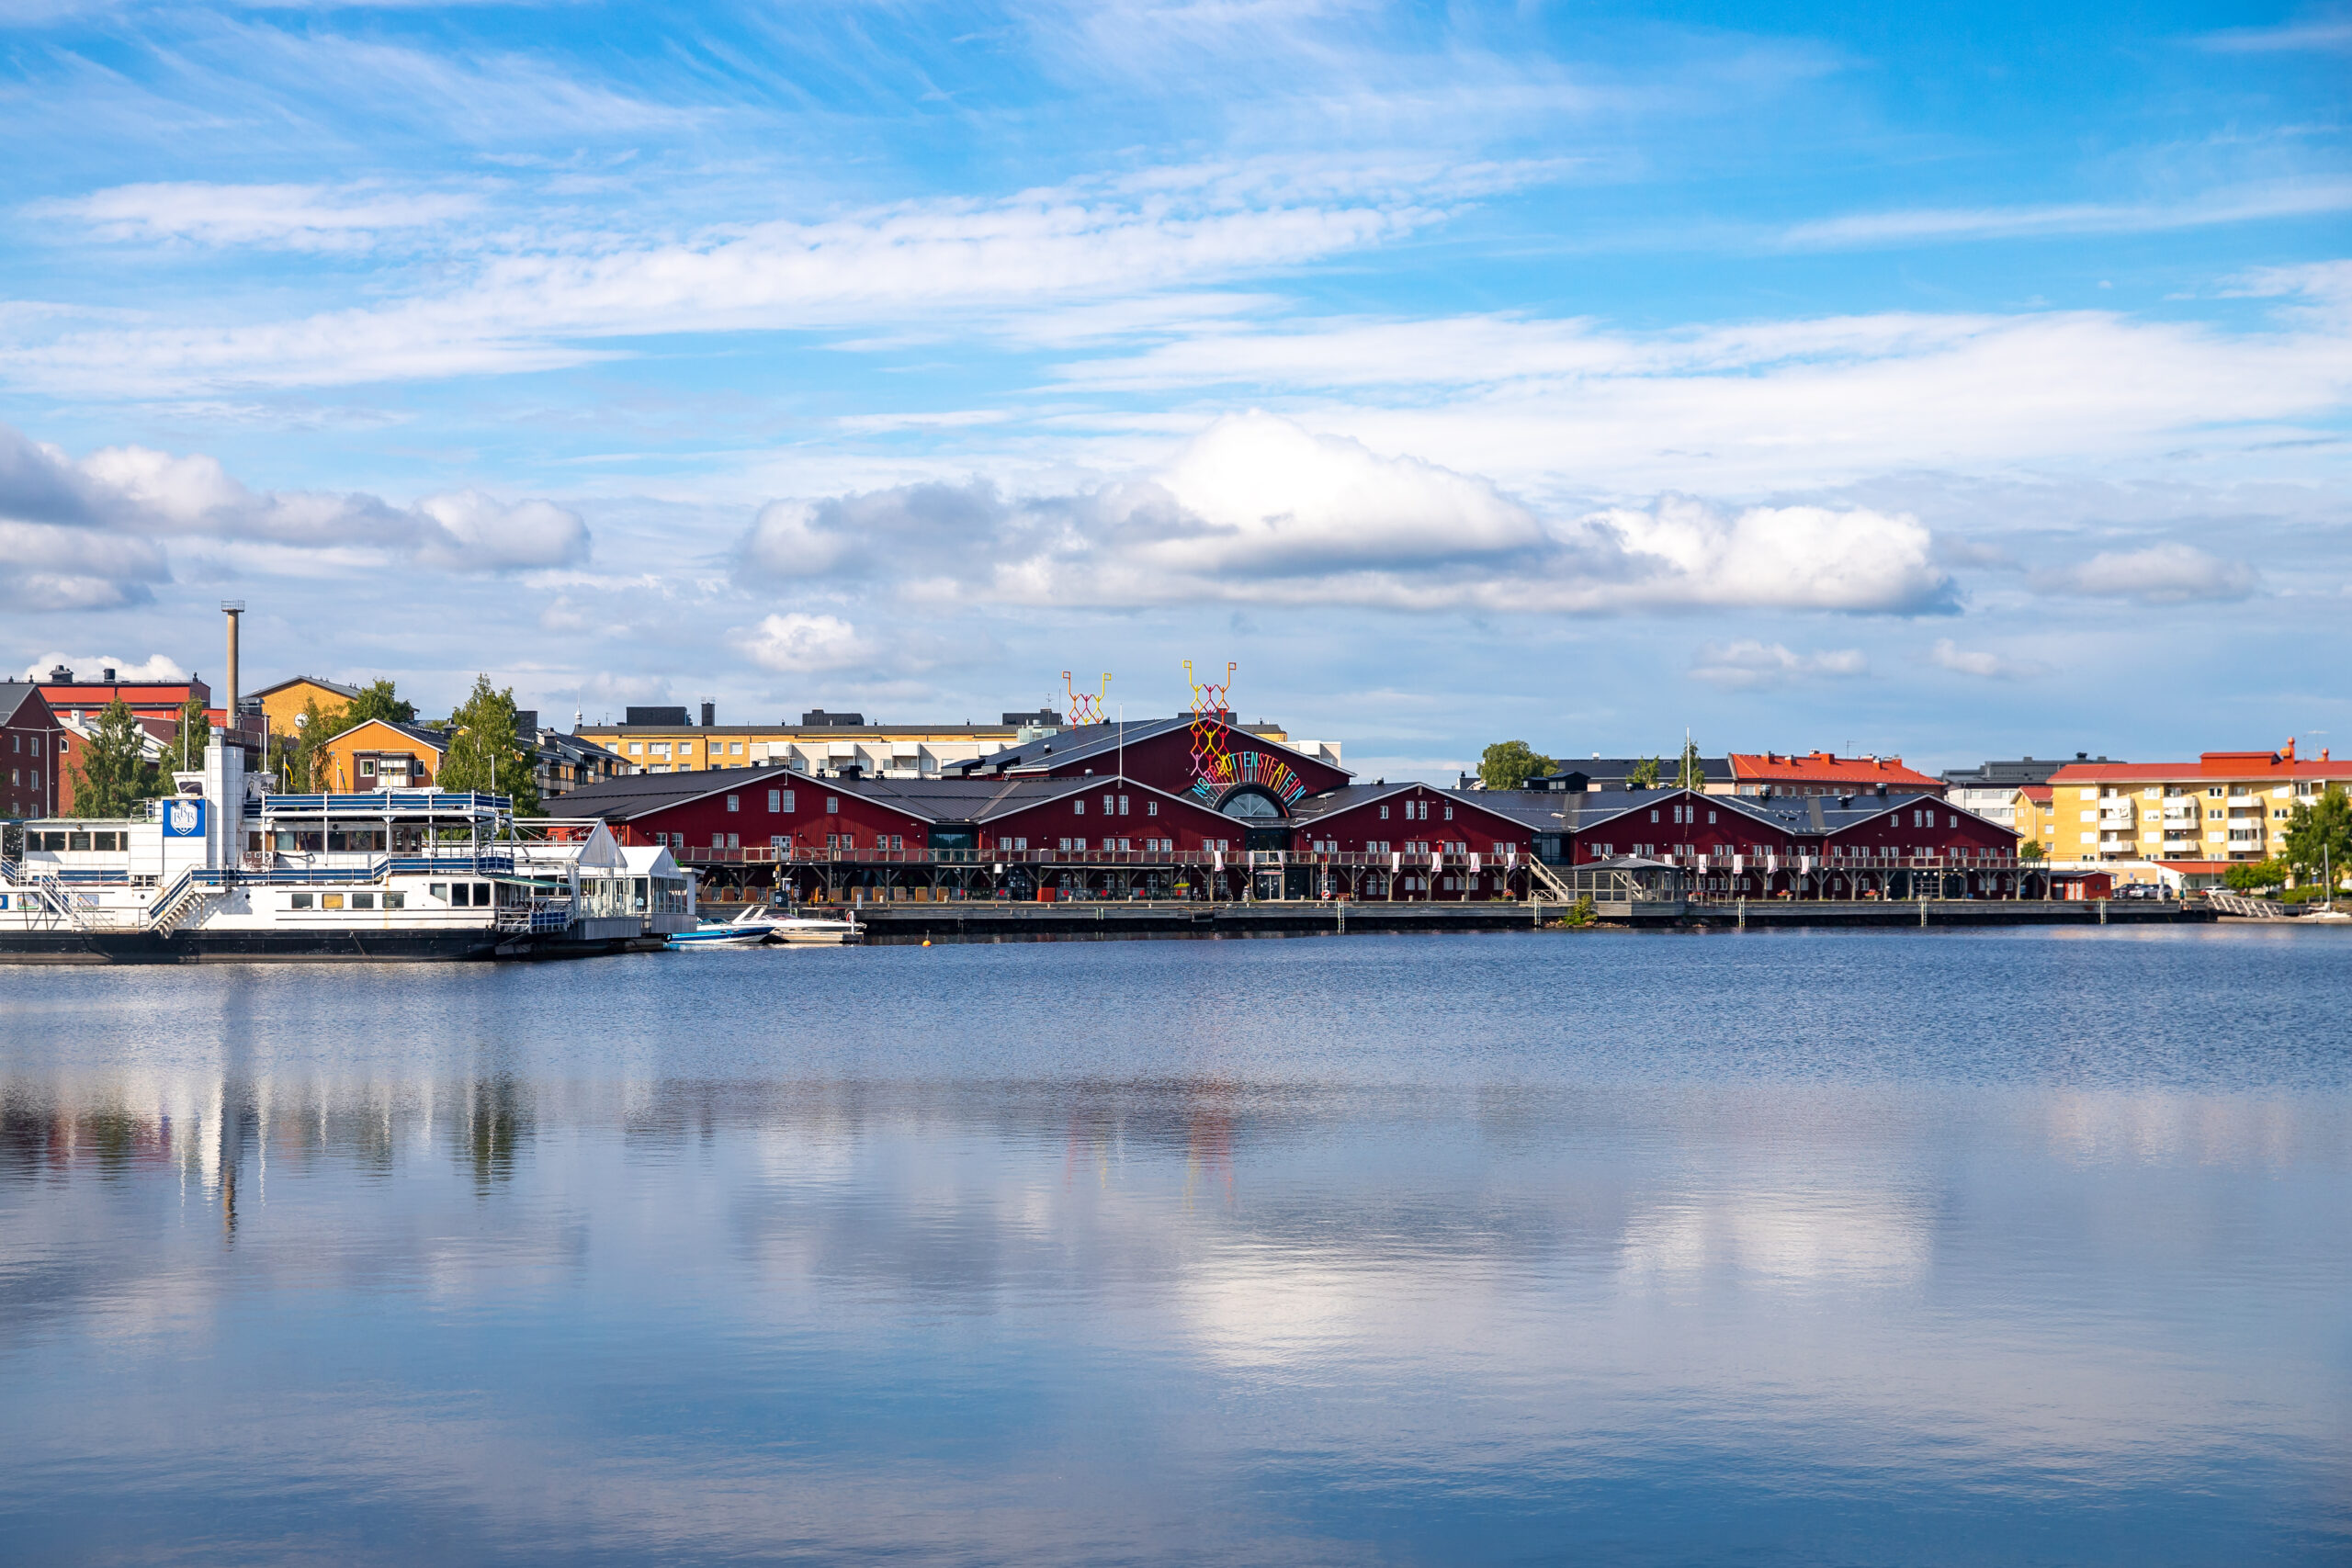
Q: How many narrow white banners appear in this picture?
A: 13